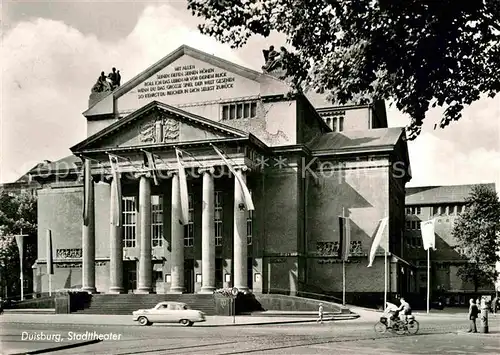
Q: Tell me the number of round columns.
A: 6